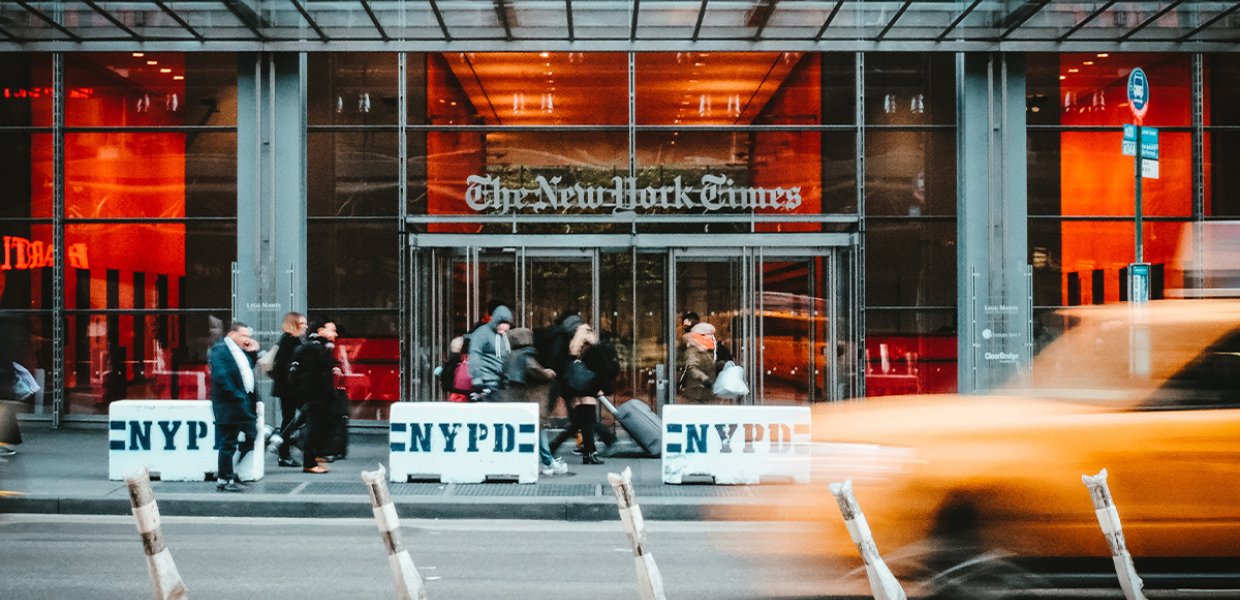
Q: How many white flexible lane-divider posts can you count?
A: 5